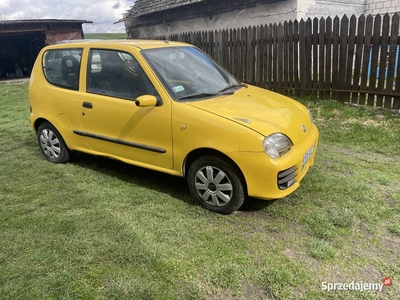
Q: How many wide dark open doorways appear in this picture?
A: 1